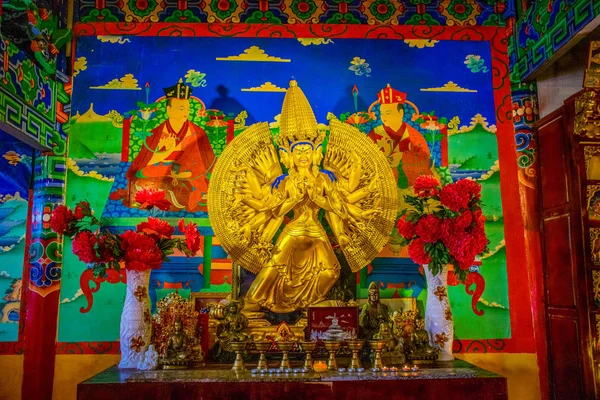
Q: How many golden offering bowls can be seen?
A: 7